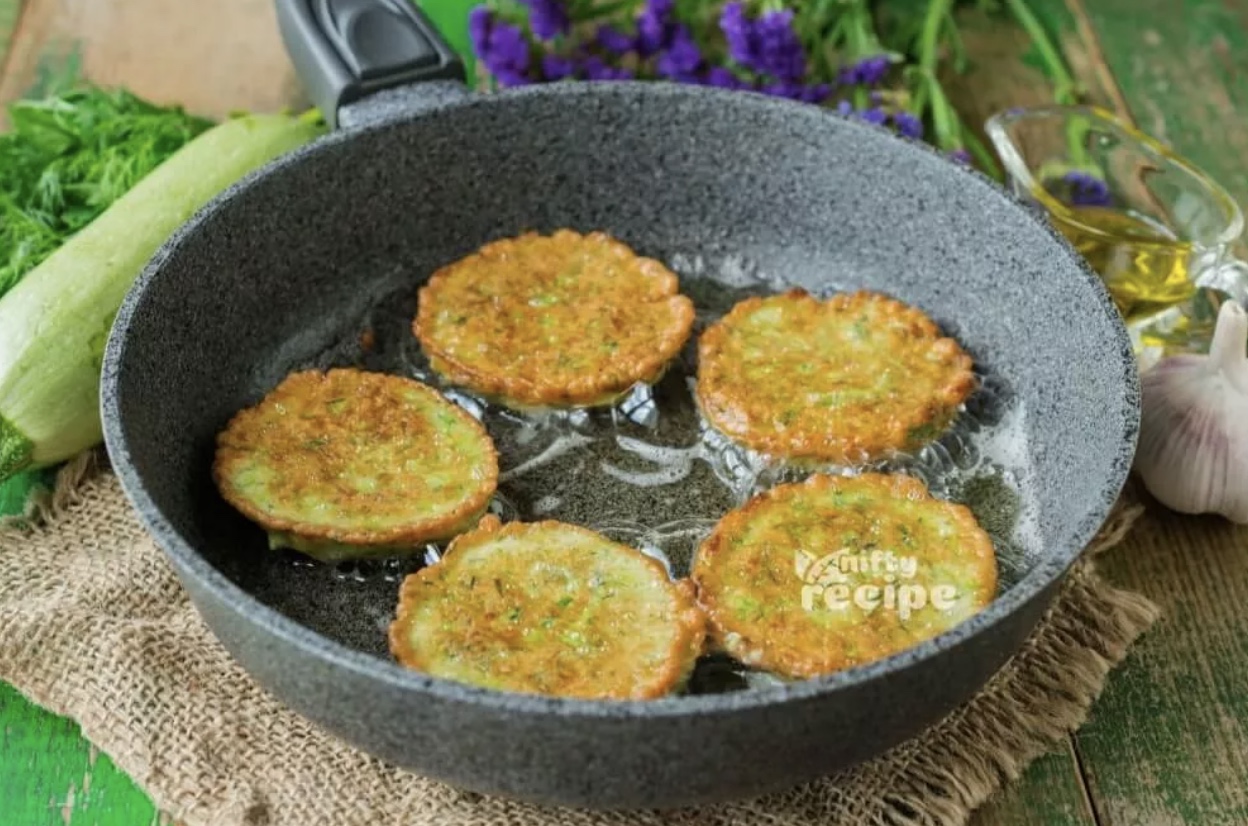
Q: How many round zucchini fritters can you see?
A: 5